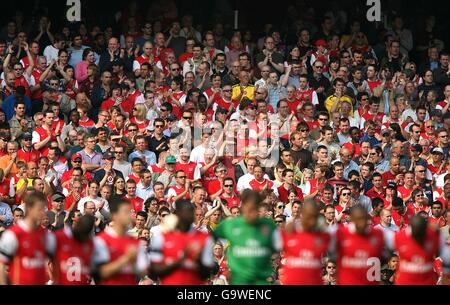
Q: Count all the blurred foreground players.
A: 8